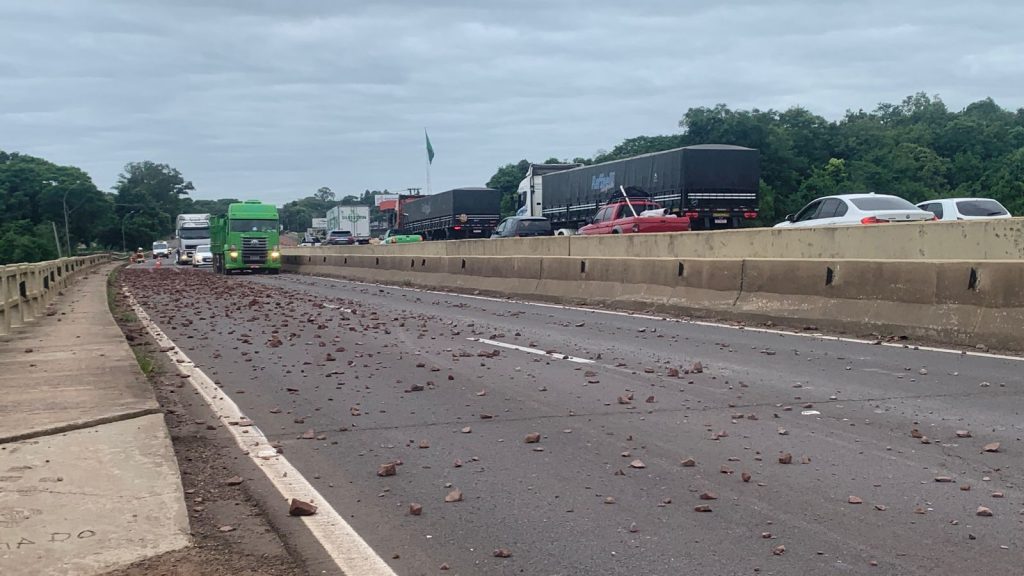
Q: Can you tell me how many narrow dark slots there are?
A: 11